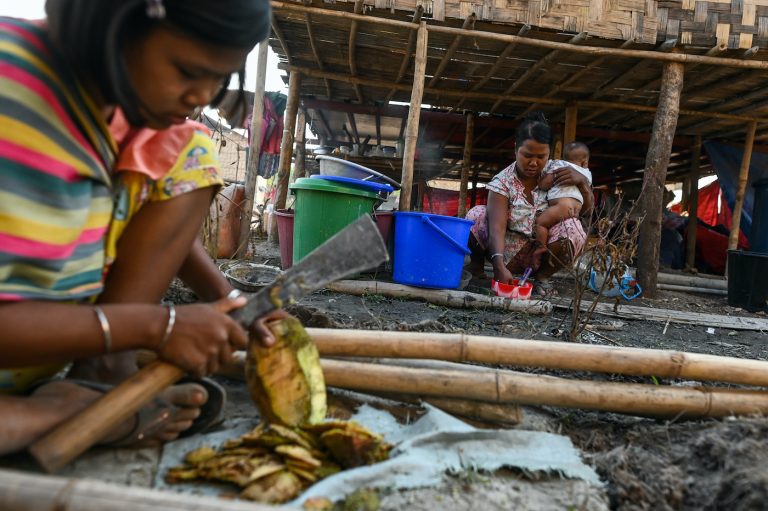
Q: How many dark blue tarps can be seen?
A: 1